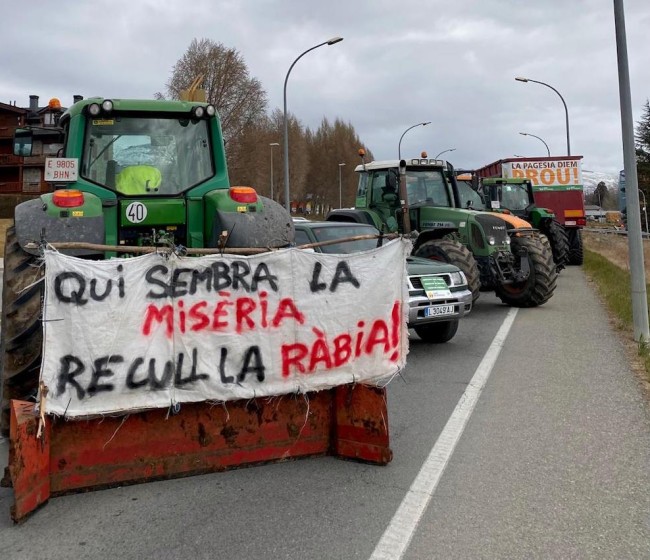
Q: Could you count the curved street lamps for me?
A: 5